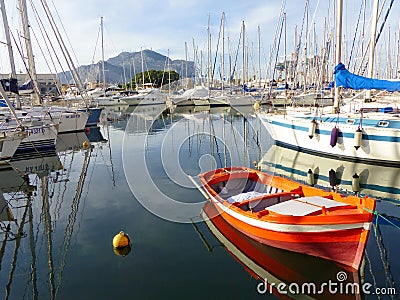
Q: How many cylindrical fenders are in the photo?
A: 3